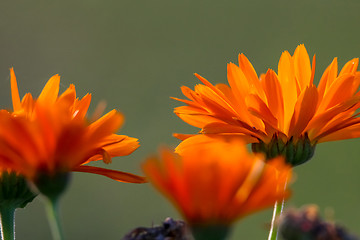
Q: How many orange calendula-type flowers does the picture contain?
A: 4